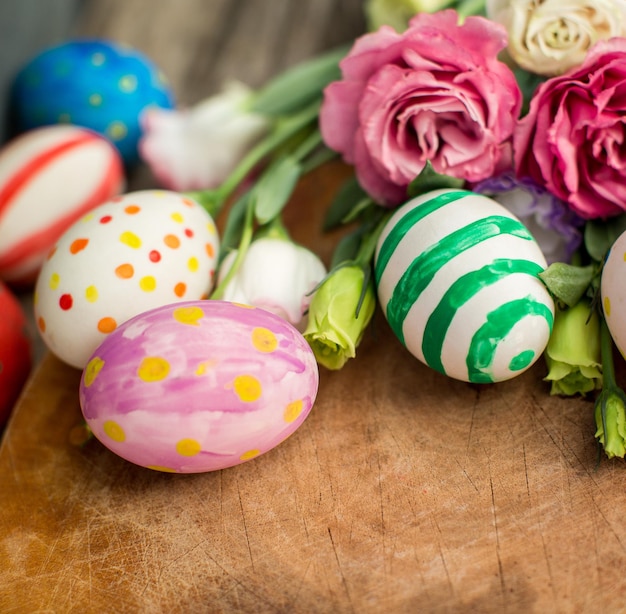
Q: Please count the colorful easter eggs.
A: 7